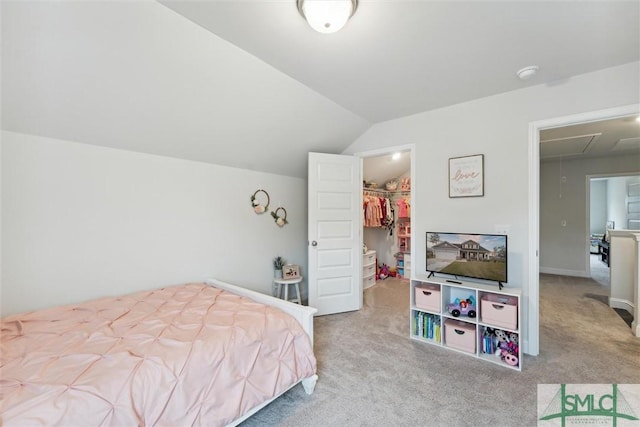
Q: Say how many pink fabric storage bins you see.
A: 3